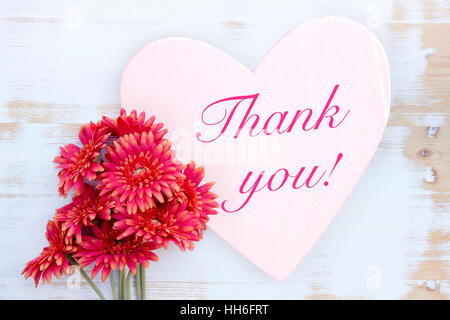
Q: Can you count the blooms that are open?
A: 8